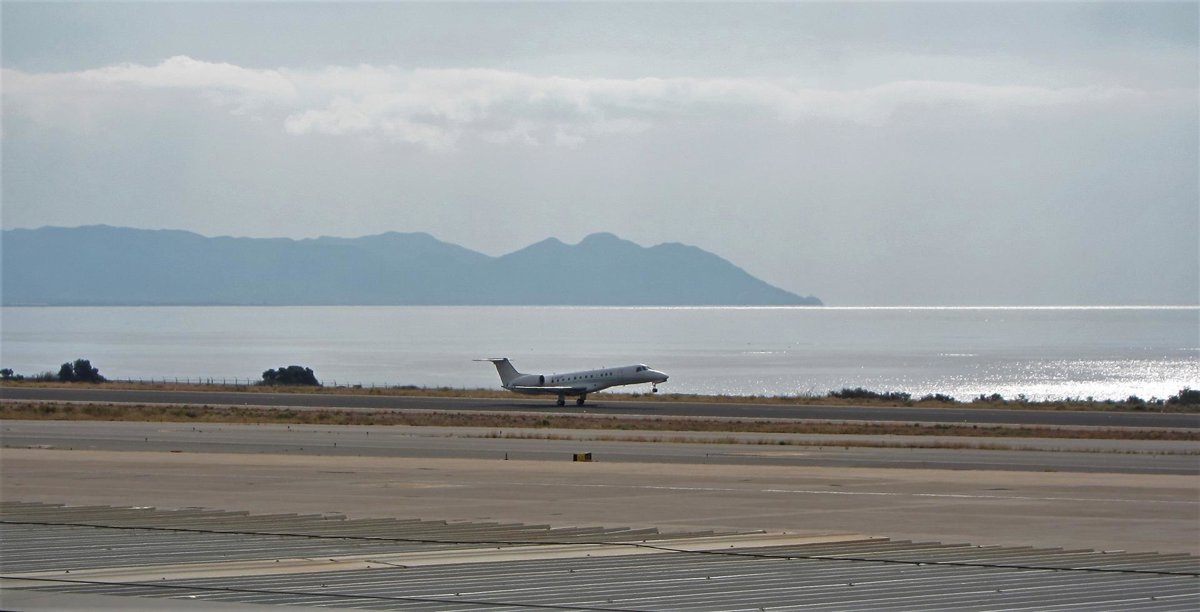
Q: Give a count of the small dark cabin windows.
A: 11